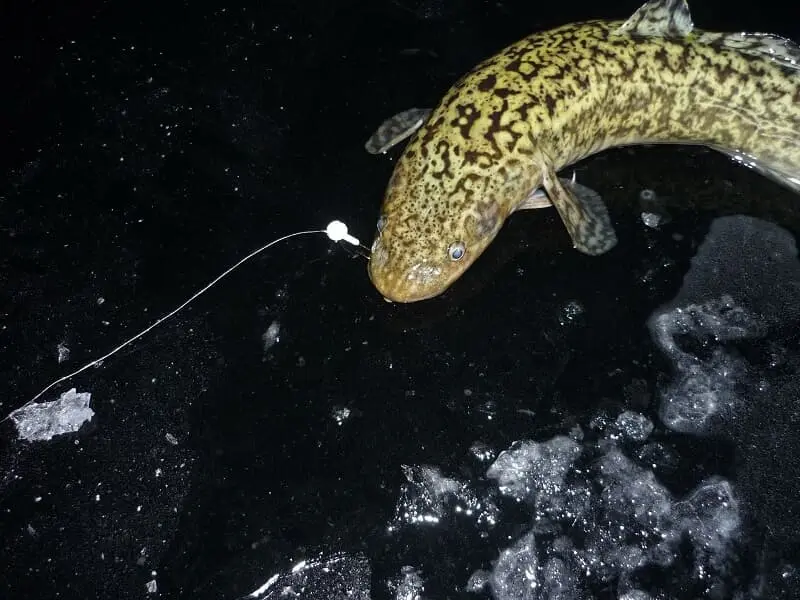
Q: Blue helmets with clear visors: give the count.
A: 0